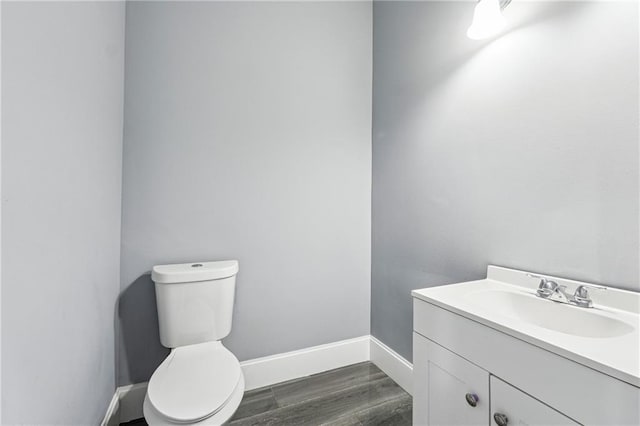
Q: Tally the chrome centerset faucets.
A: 1